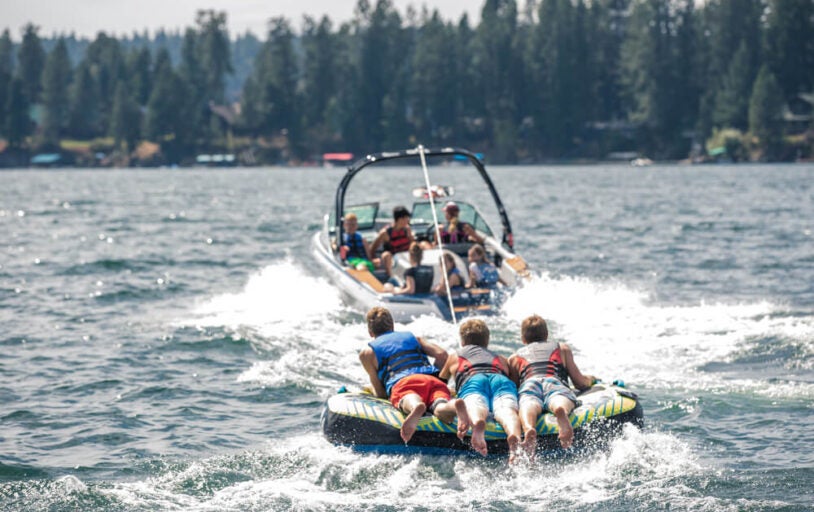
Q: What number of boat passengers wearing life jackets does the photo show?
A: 6